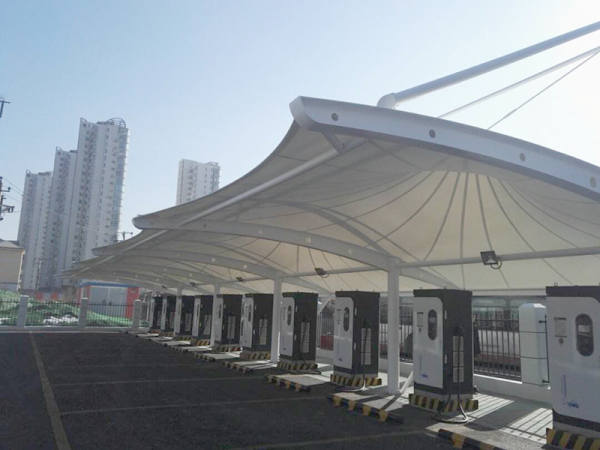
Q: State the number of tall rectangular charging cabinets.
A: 10